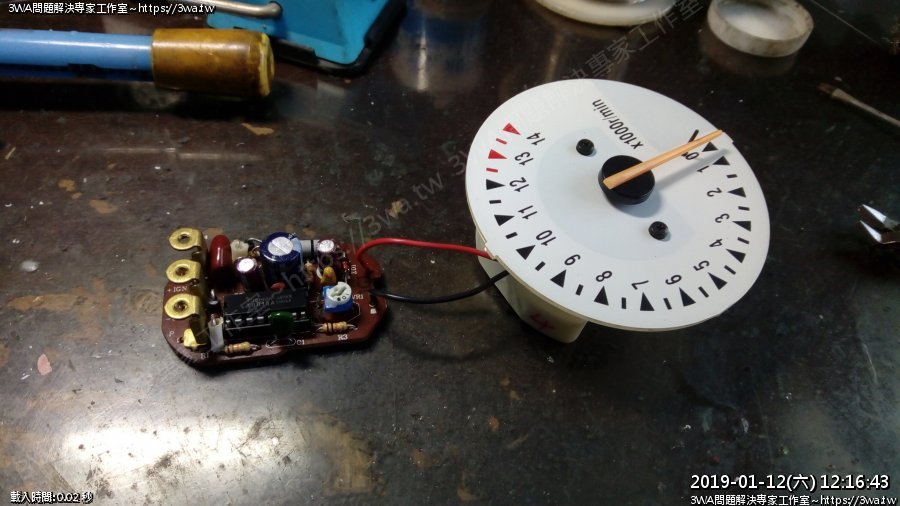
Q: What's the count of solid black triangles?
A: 13